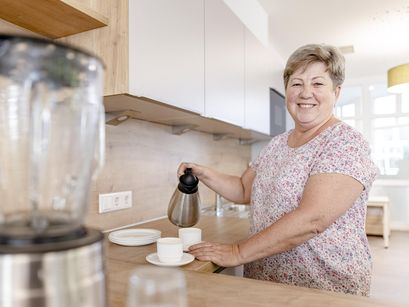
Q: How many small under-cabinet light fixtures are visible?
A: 4